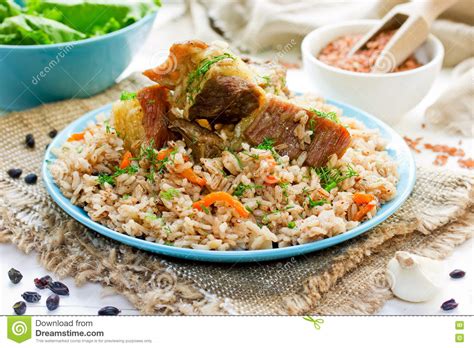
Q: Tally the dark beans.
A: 14